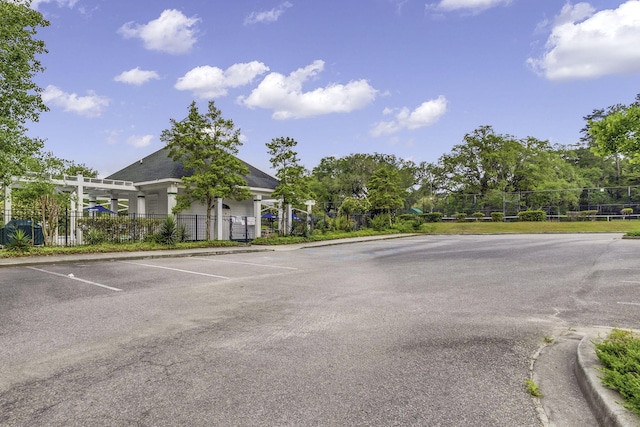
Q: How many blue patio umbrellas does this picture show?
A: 3